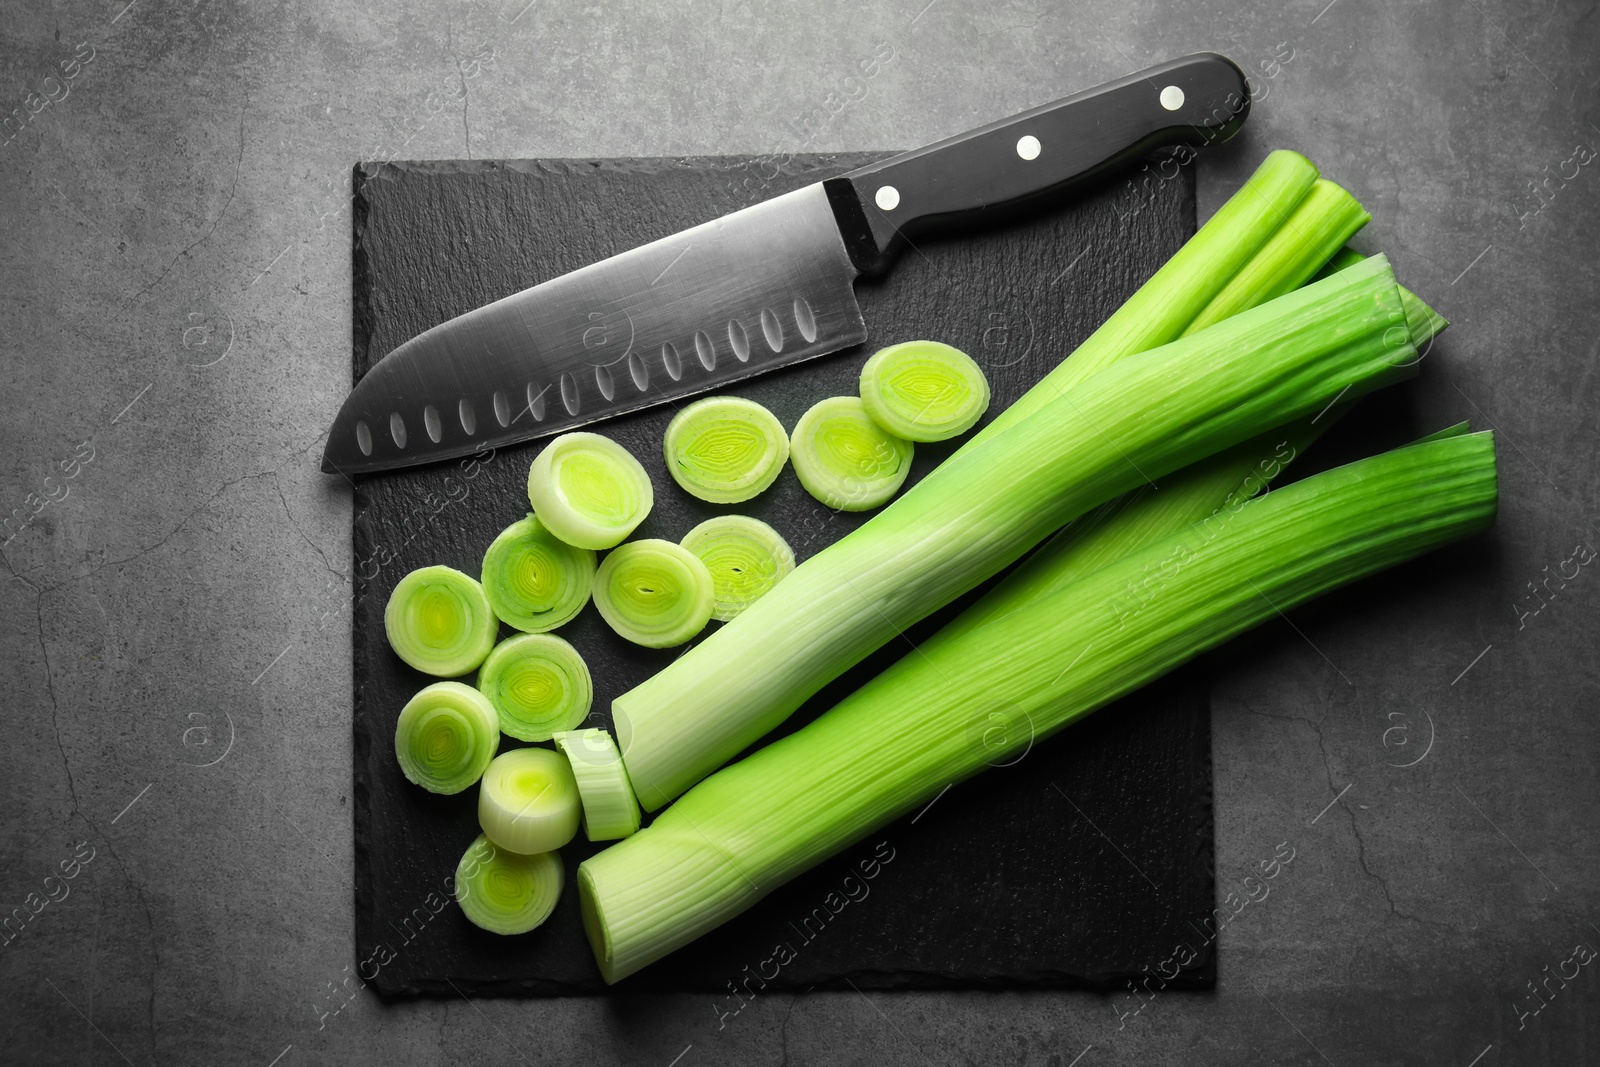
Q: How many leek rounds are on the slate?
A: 13